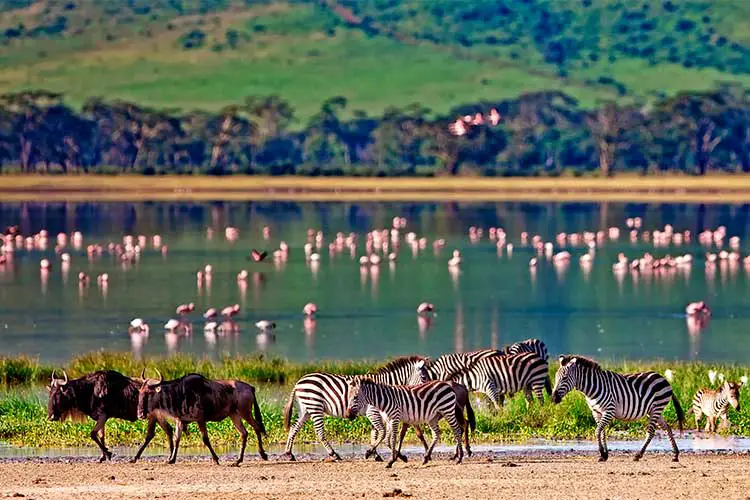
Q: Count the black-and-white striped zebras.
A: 7